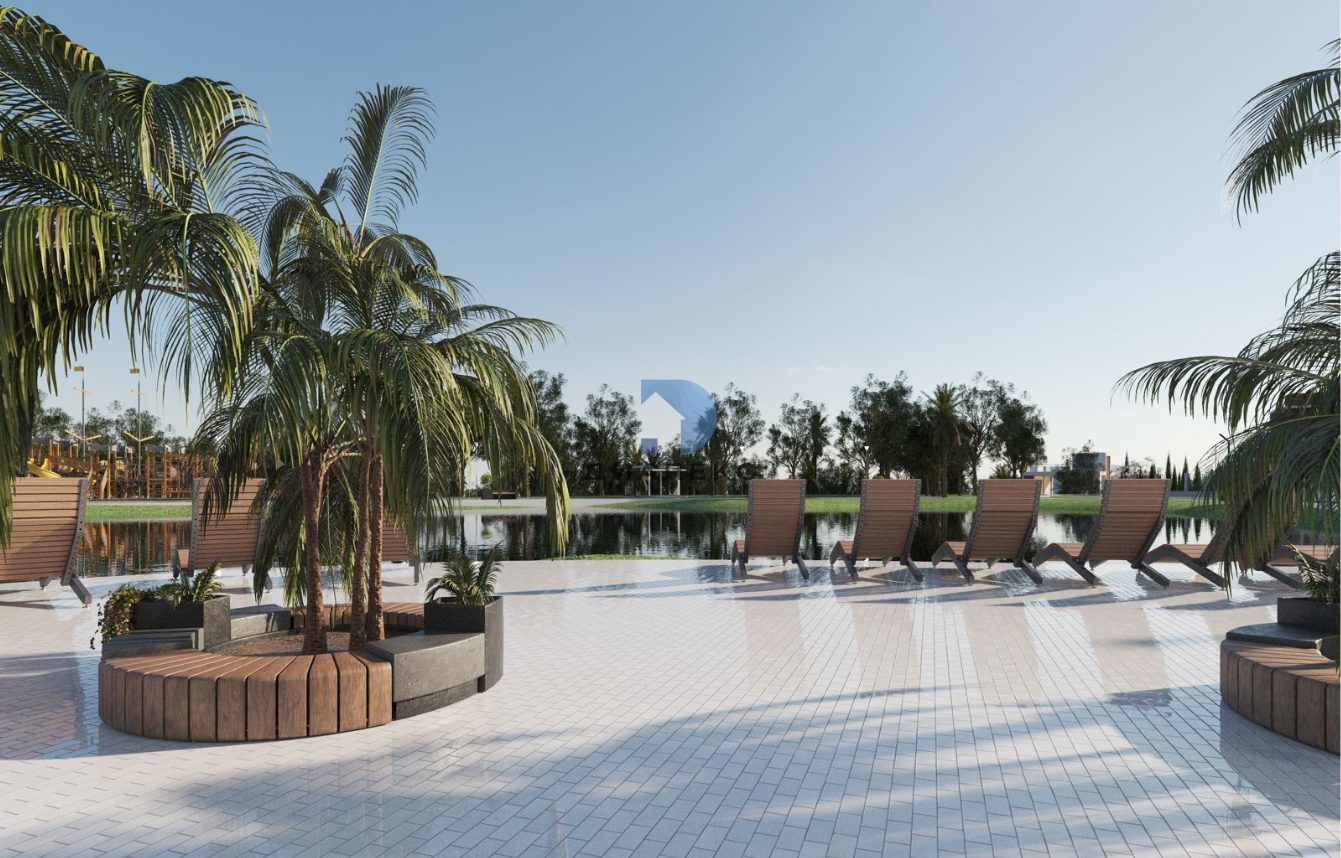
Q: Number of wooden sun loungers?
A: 9